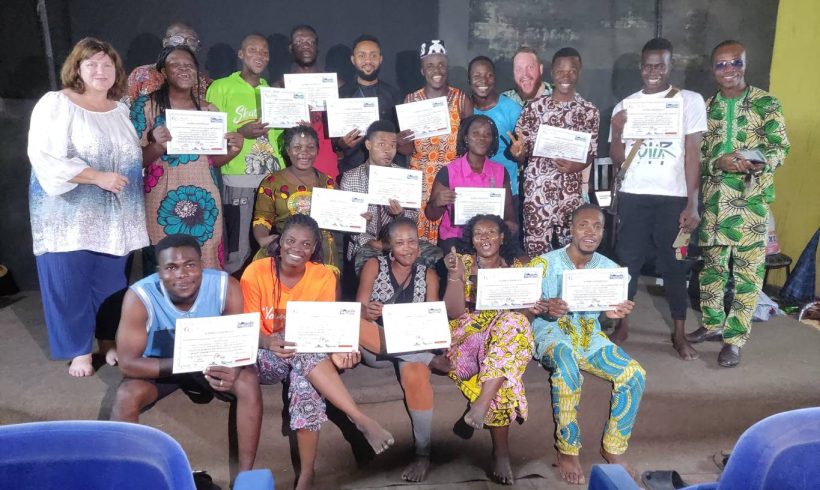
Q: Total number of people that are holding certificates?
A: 15